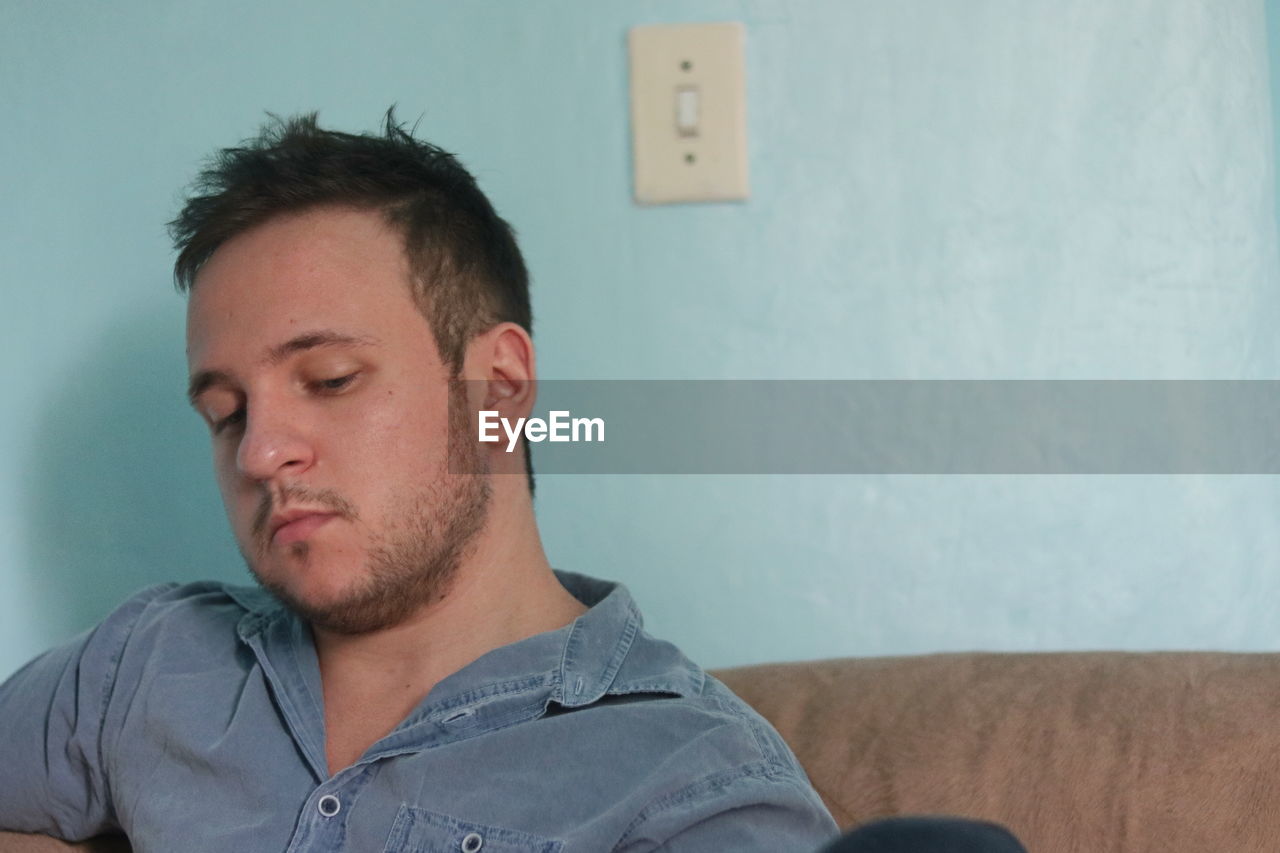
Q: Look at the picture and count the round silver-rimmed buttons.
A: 2